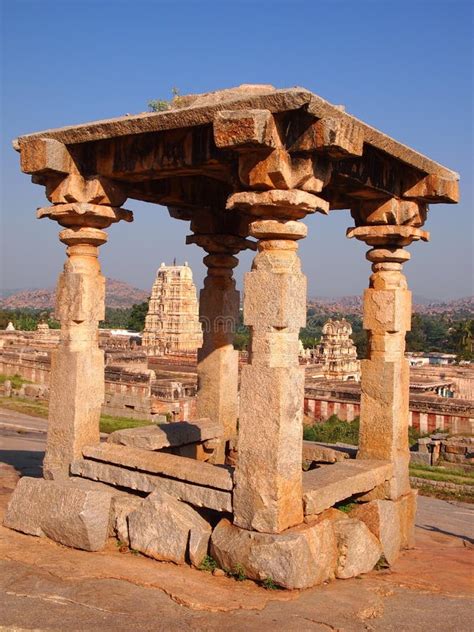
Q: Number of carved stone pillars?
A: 4